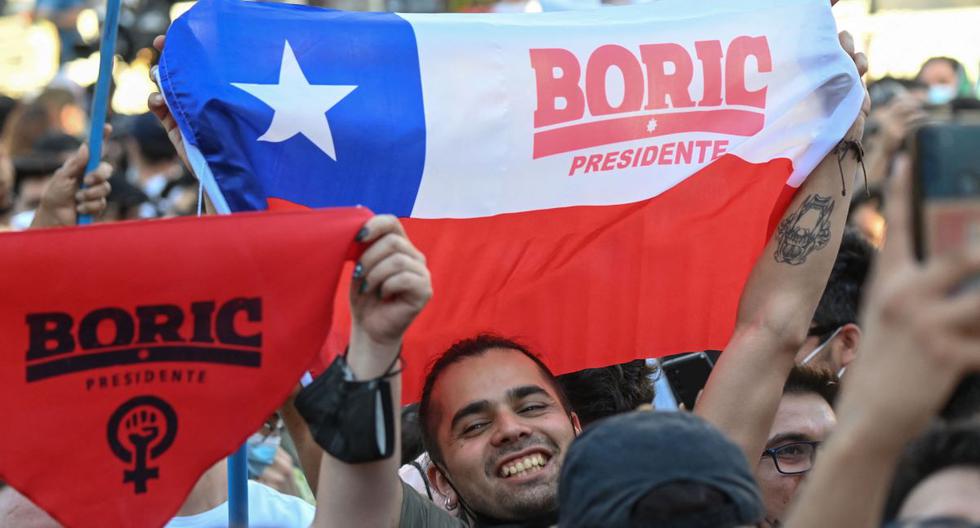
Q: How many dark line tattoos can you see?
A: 1